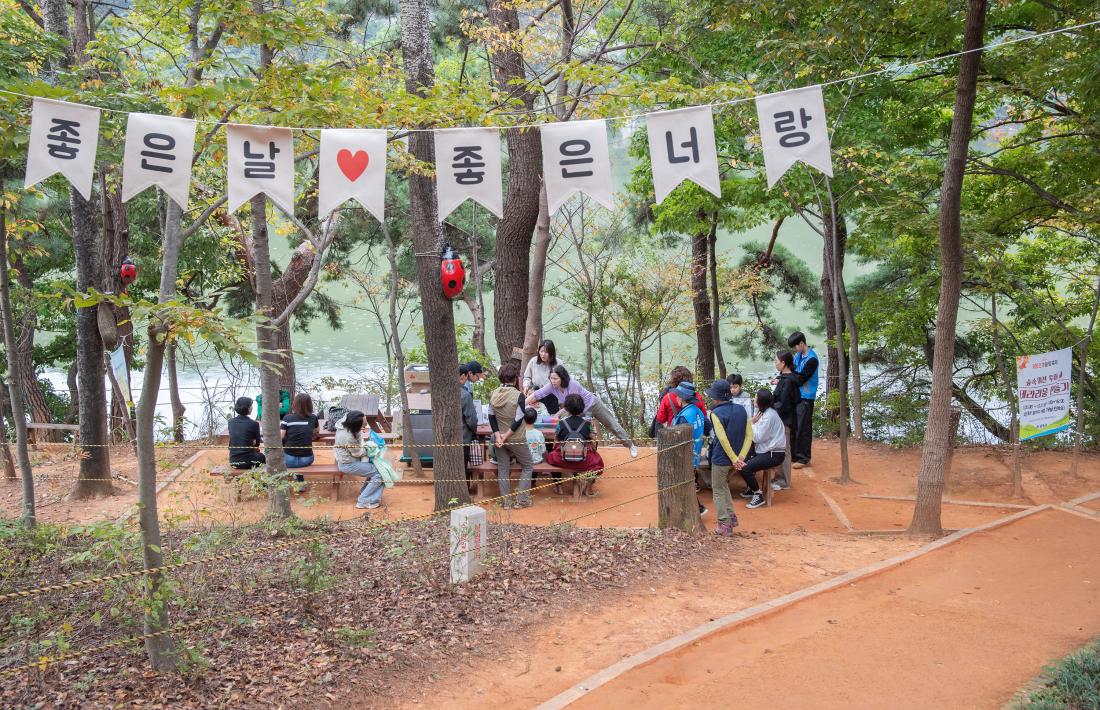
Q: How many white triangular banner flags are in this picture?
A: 8